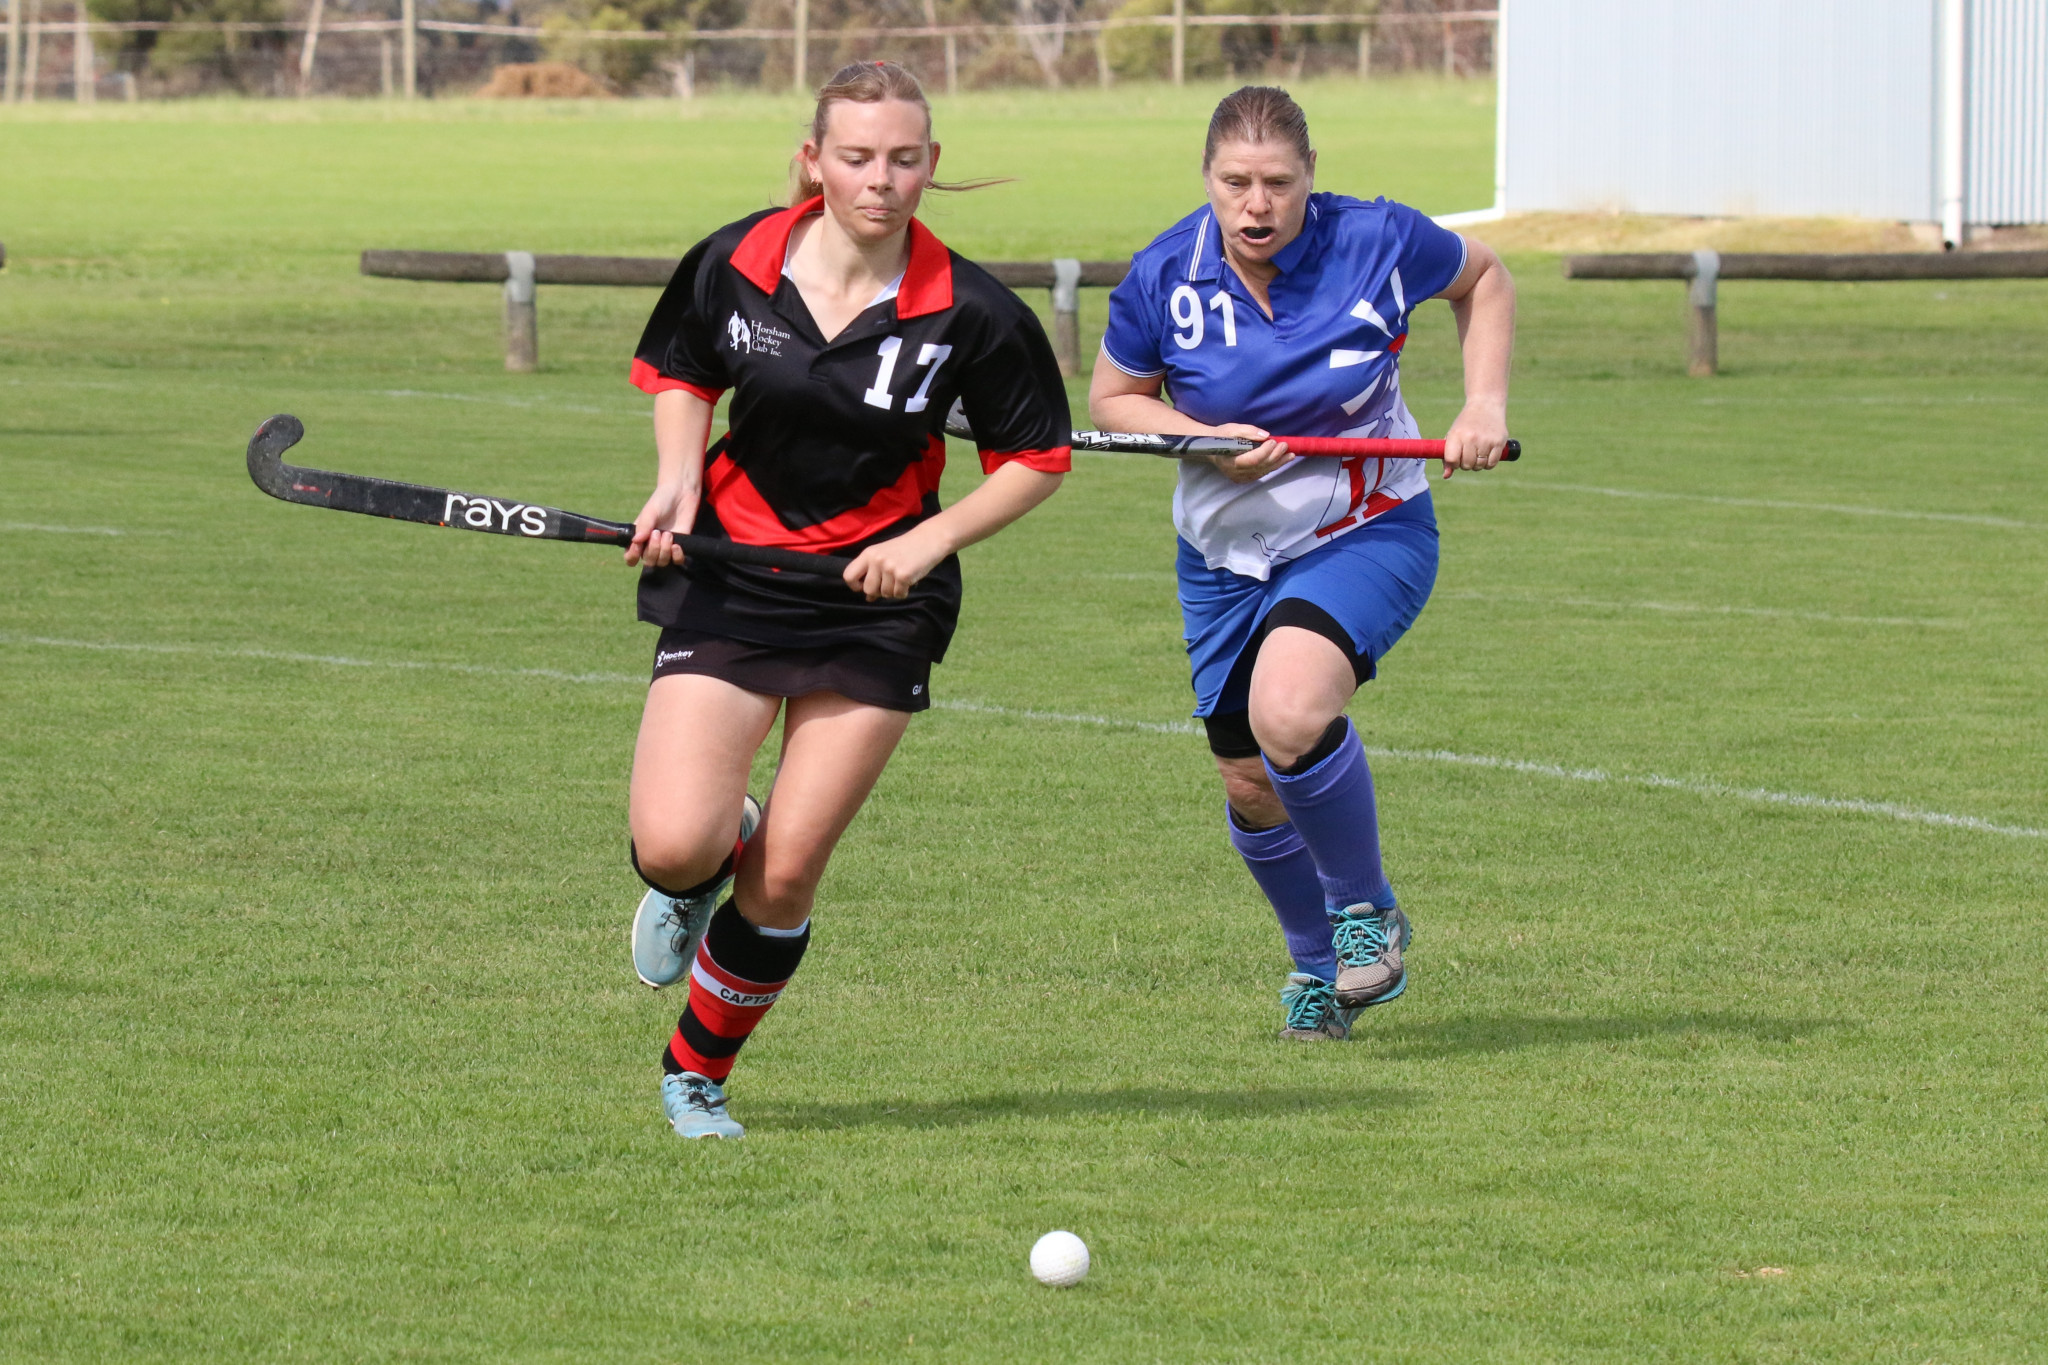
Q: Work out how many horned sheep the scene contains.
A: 0